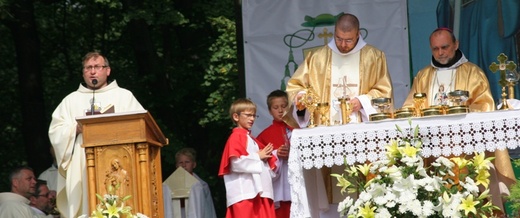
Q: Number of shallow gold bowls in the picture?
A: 4